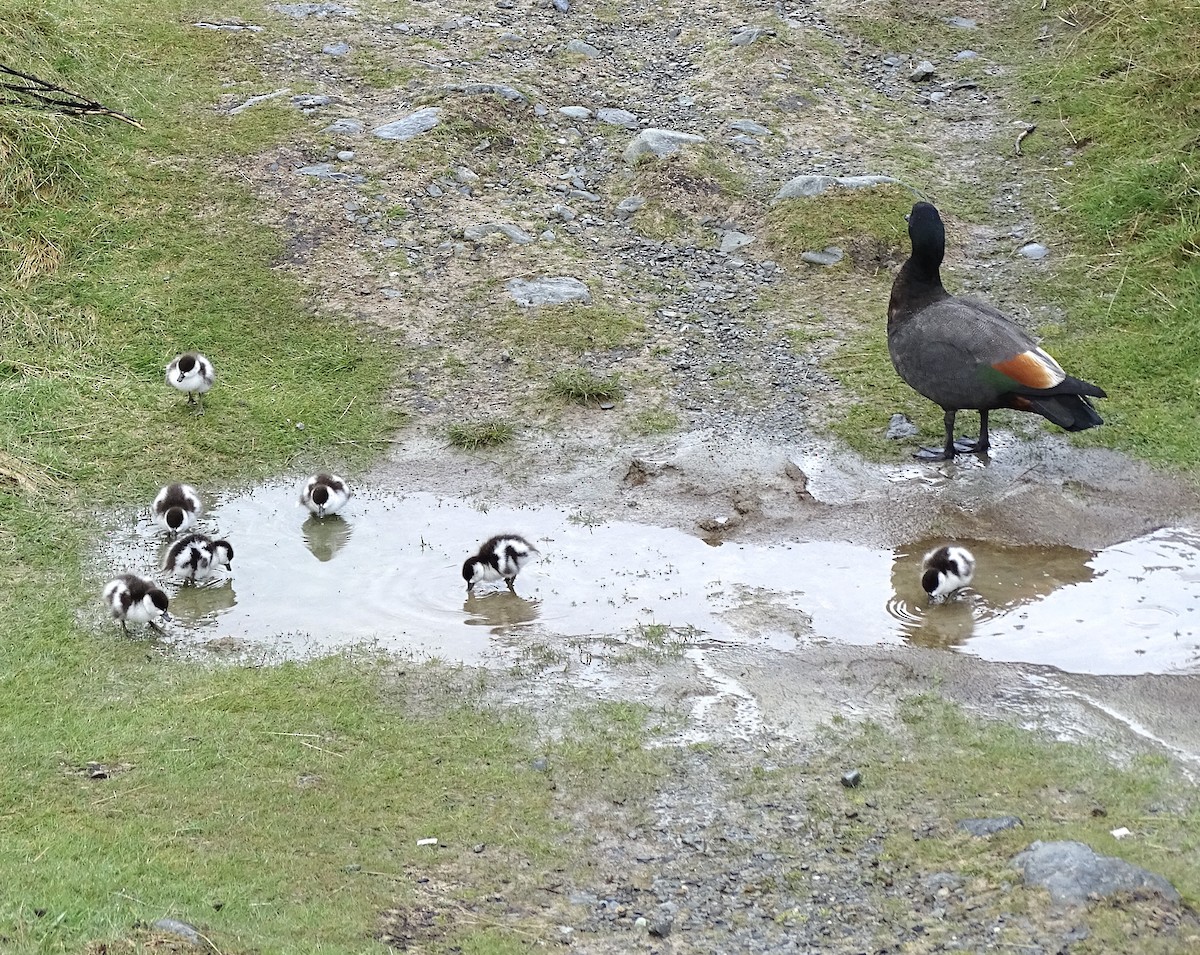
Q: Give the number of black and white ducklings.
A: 7